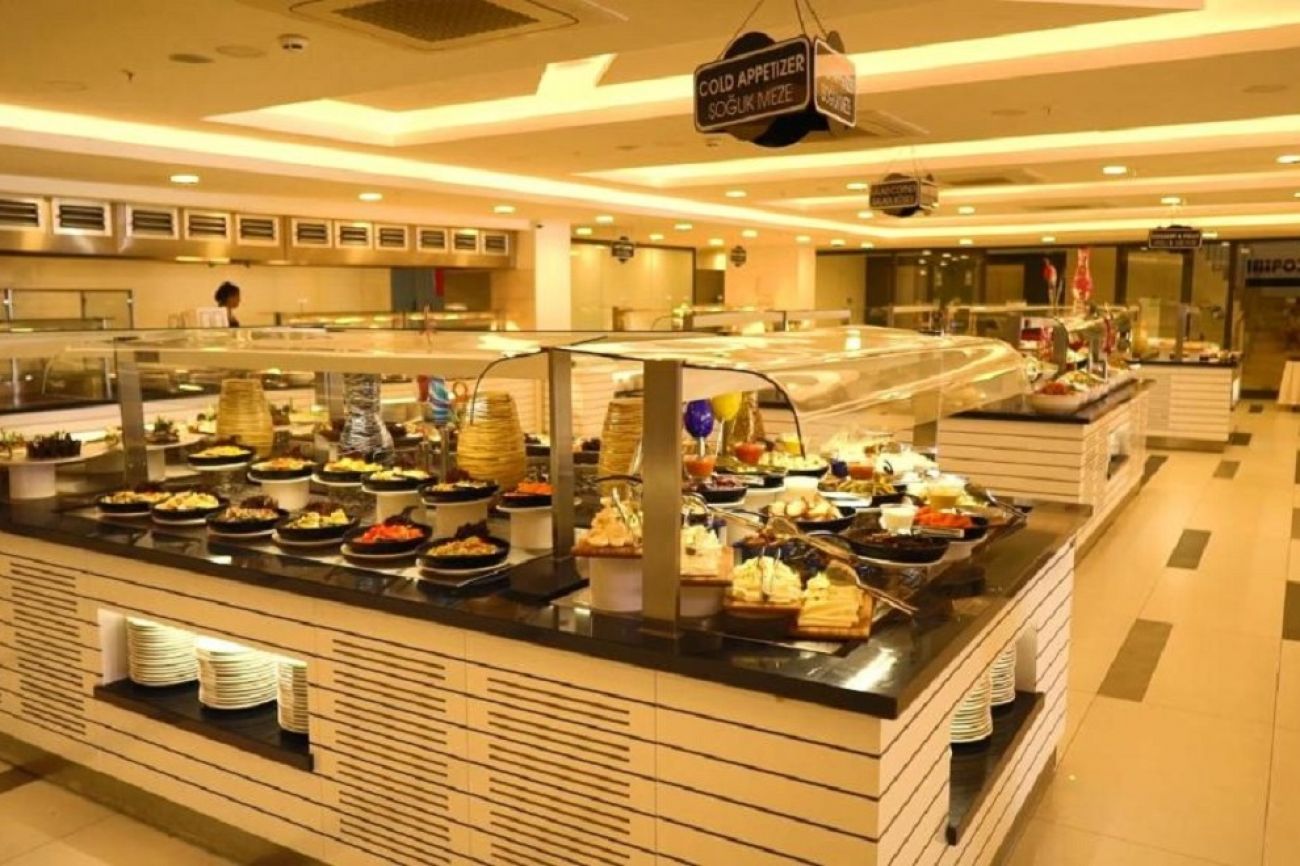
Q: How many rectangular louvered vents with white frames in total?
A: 11